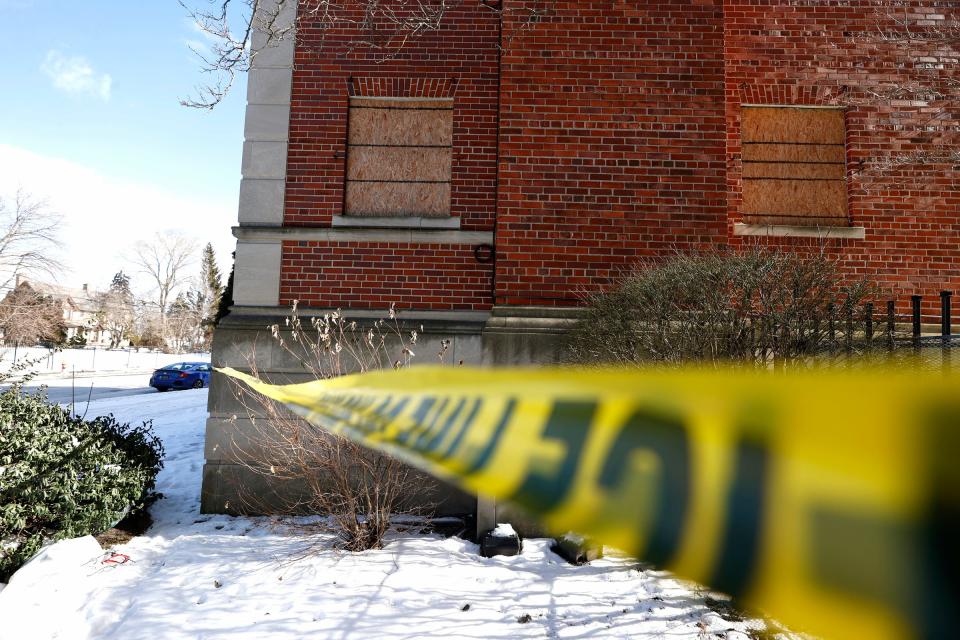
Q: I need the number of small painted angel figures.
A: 0